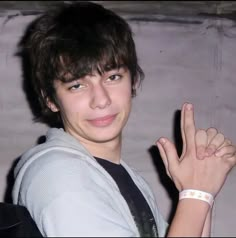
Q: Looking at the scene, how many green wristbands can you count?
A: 0